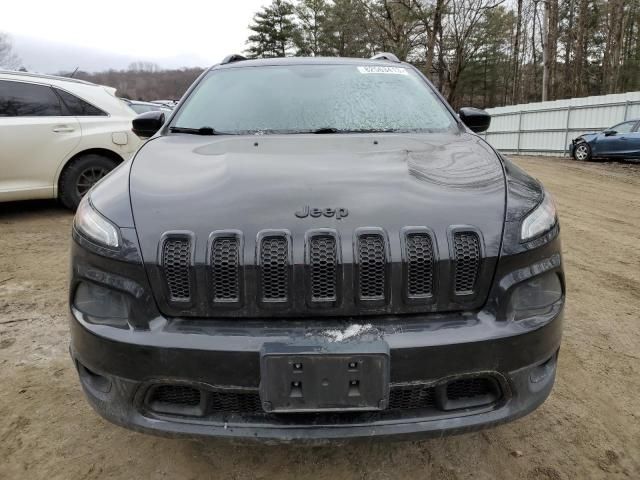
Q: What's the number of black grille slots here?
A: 7